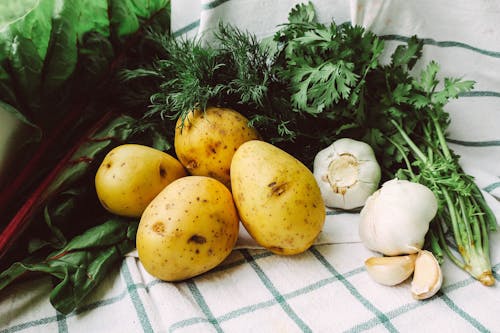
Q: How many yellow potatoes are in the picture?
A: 4